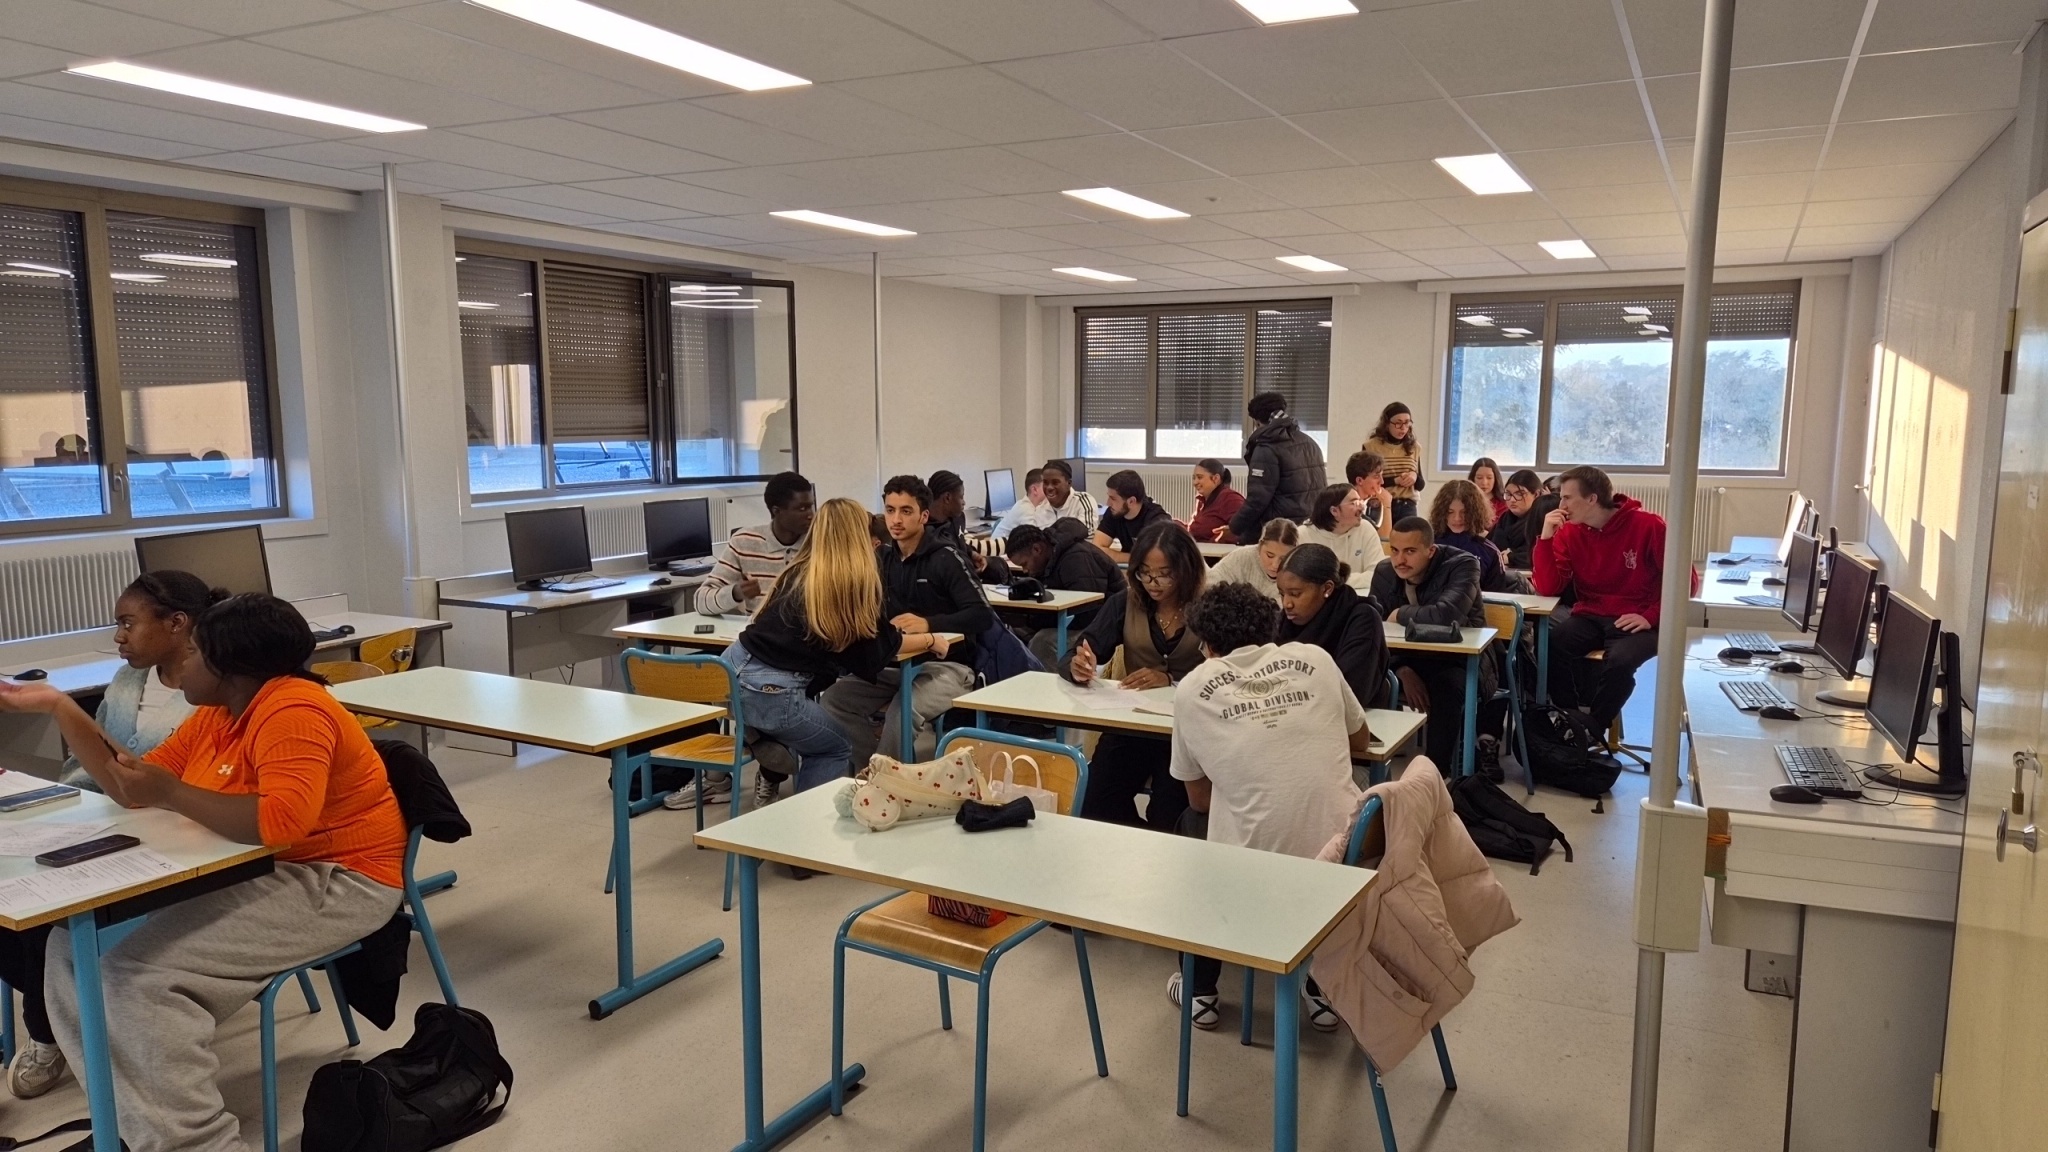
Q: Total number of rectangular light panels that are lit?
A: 9